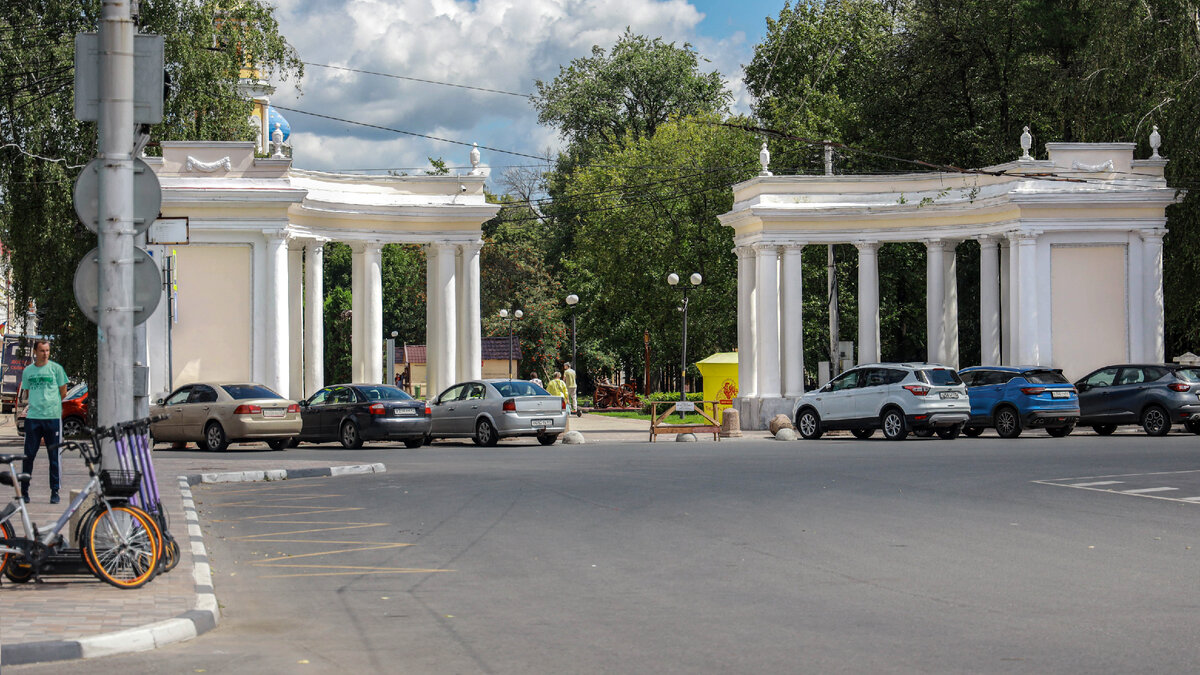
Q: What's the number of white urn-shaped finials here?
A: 5